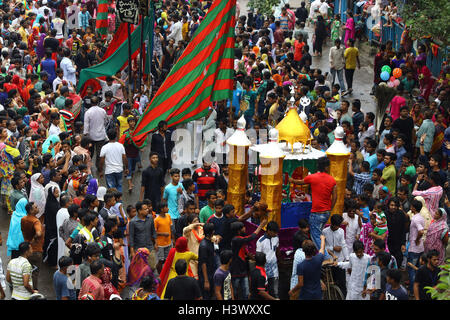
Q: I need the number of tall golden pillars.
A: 3